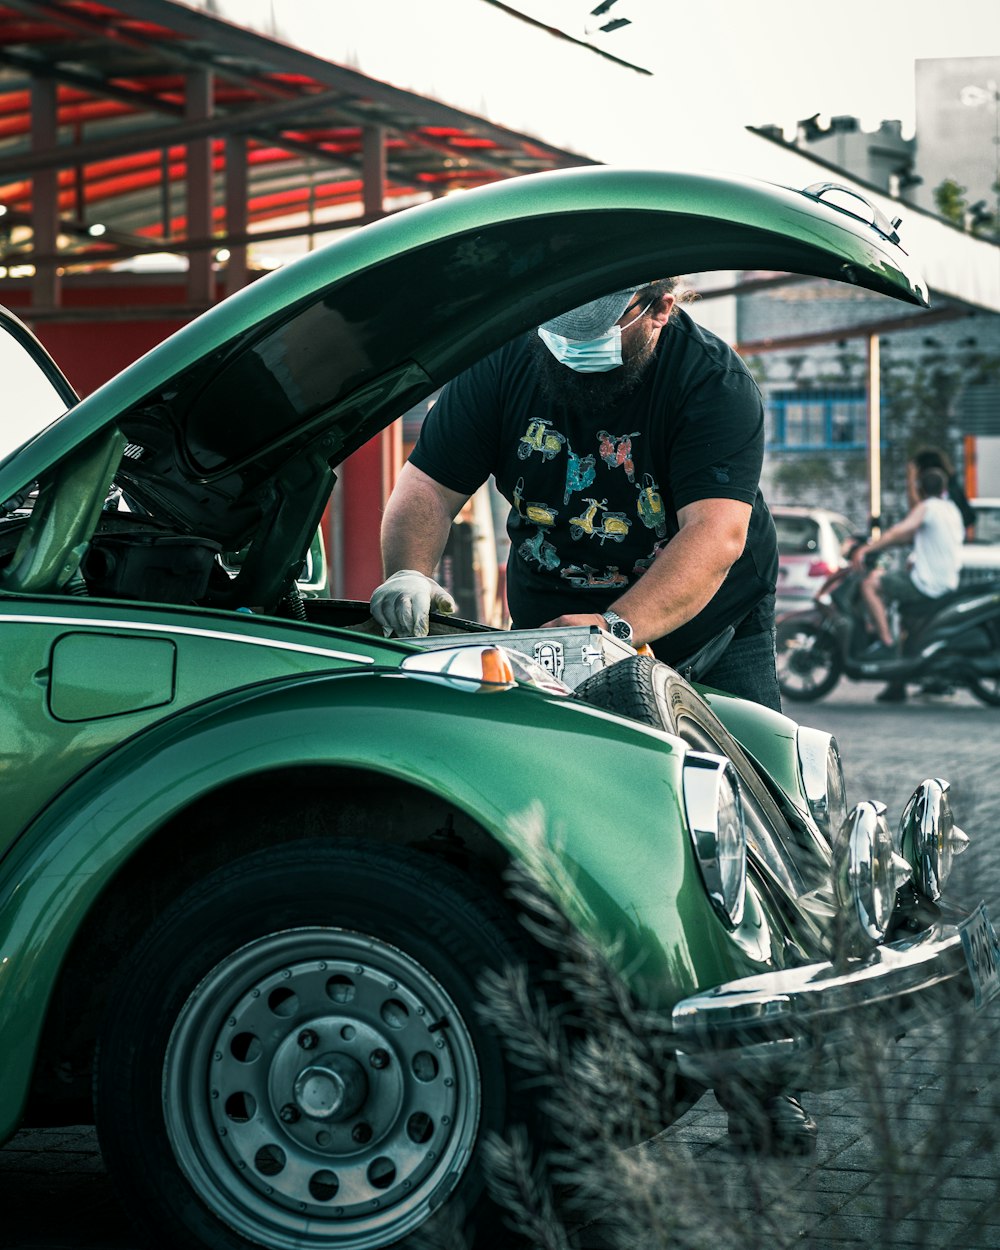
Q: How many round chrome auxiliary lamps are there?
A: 2